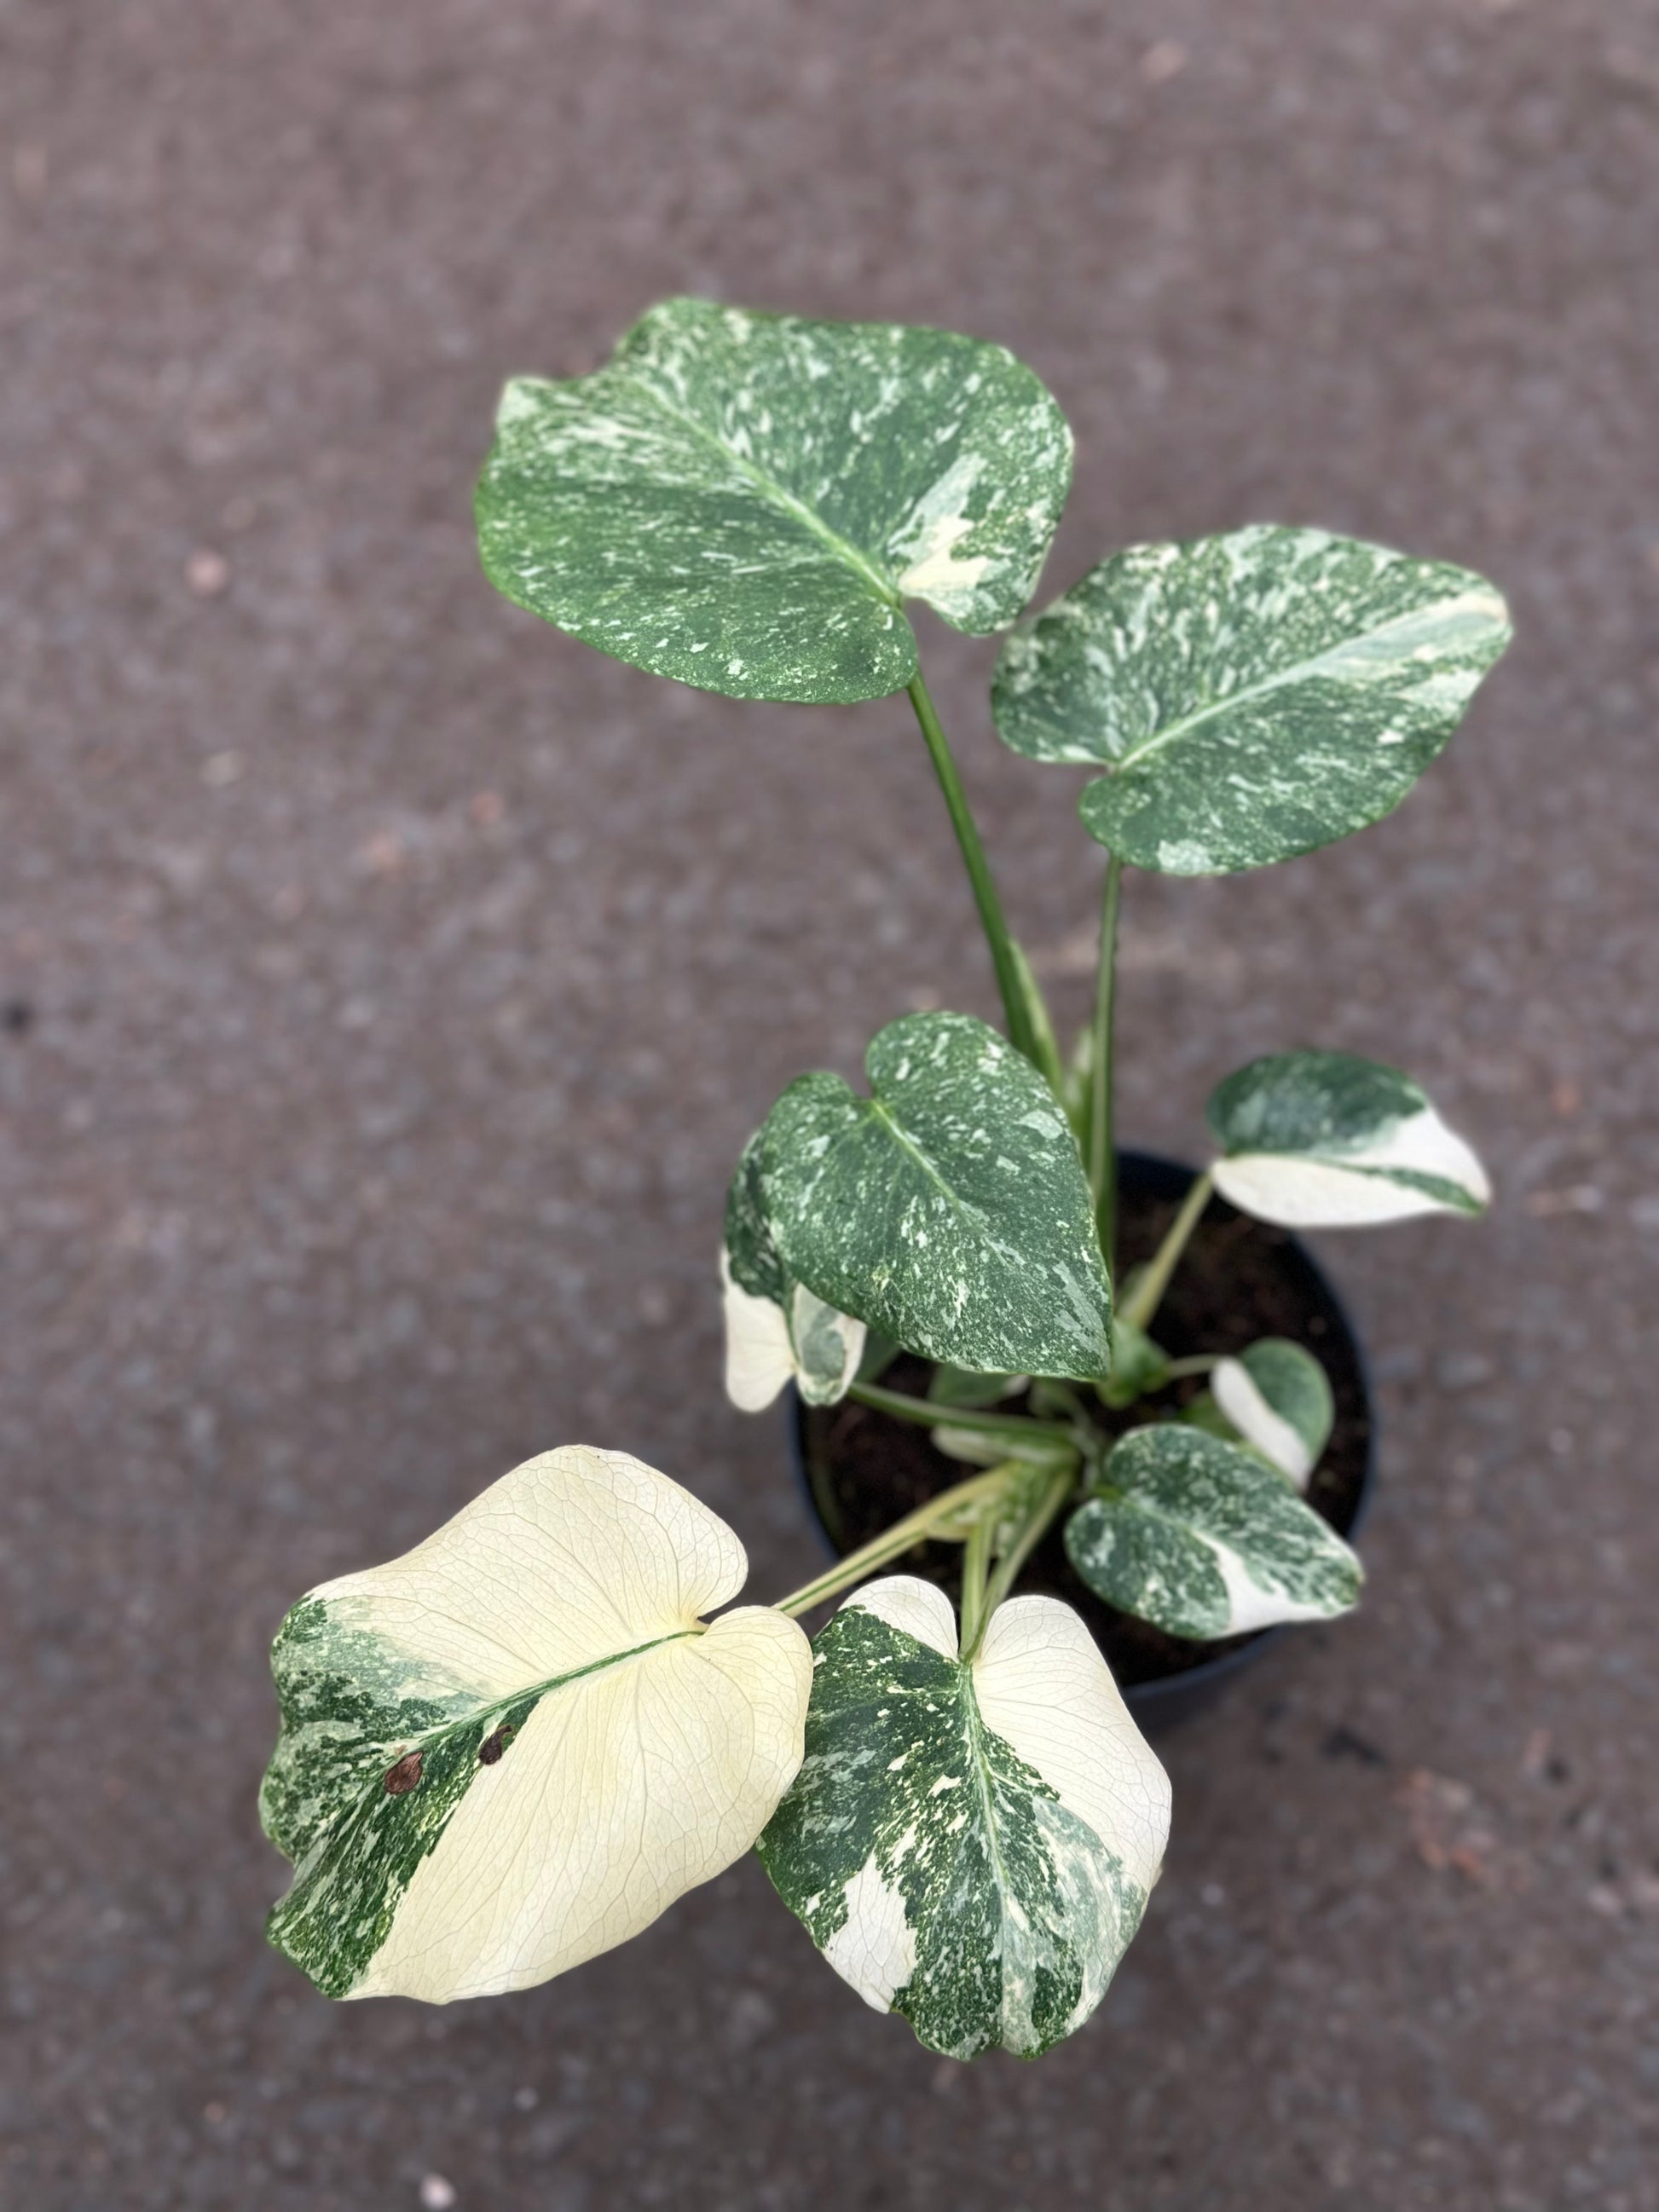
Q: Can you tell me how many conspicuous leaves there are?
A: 9